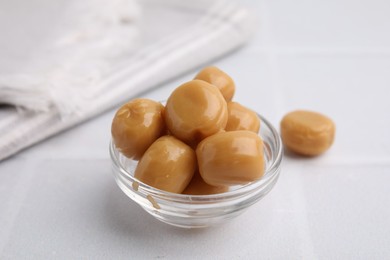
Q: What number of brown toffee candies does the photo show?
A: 8